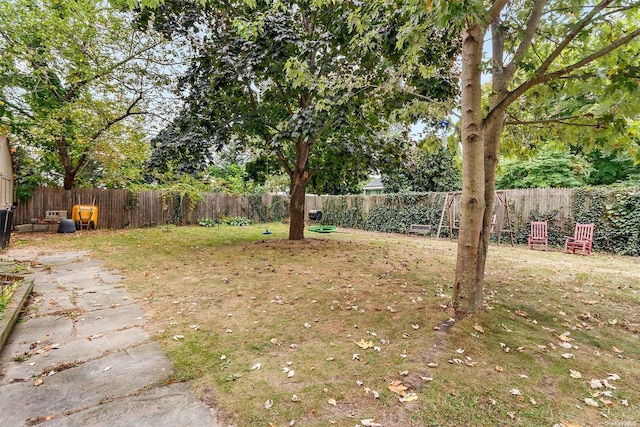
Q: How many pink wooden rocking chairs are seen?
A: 2